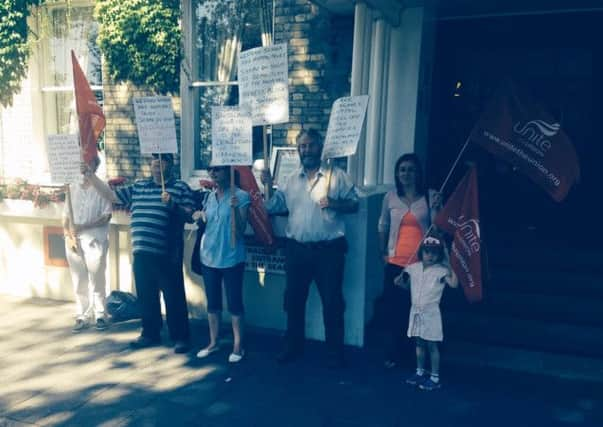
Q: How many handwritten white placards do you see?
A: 5